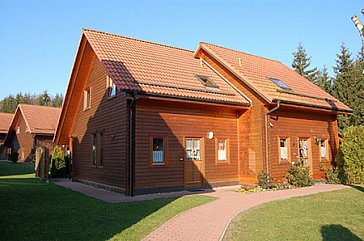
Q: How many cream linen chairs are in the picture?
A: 0